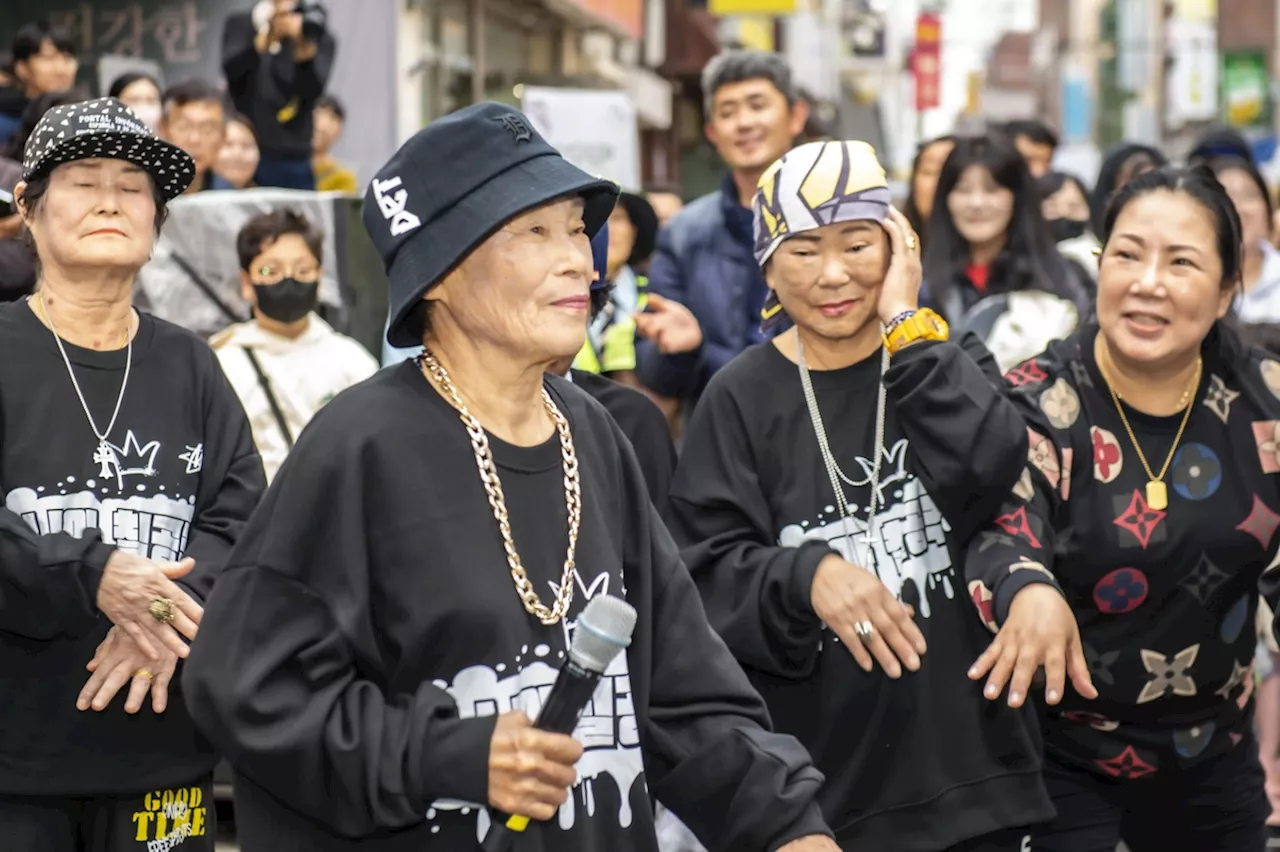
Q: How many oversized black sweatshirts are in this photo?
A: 3